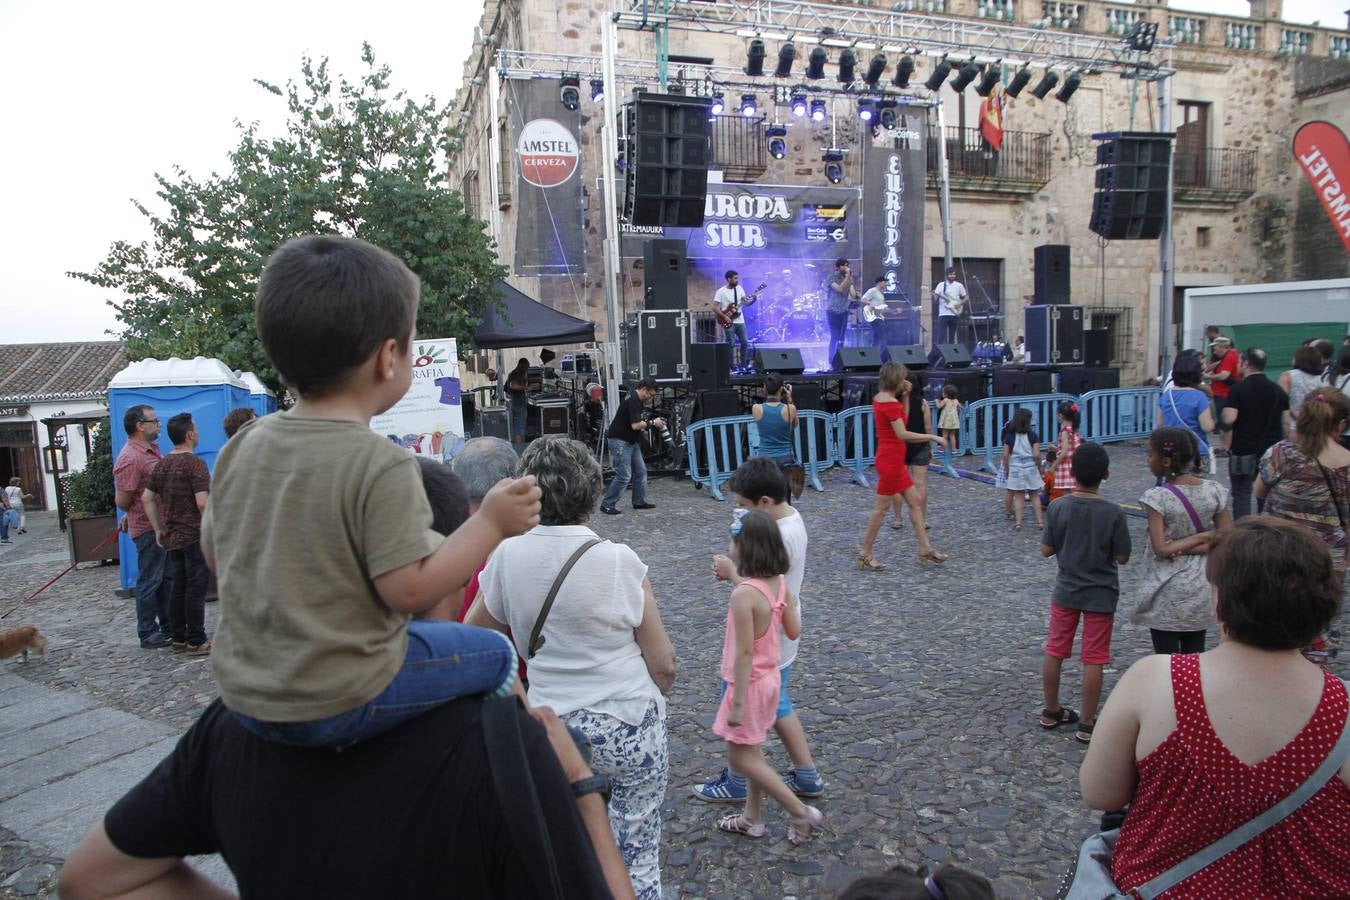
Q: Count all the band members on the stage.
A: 5